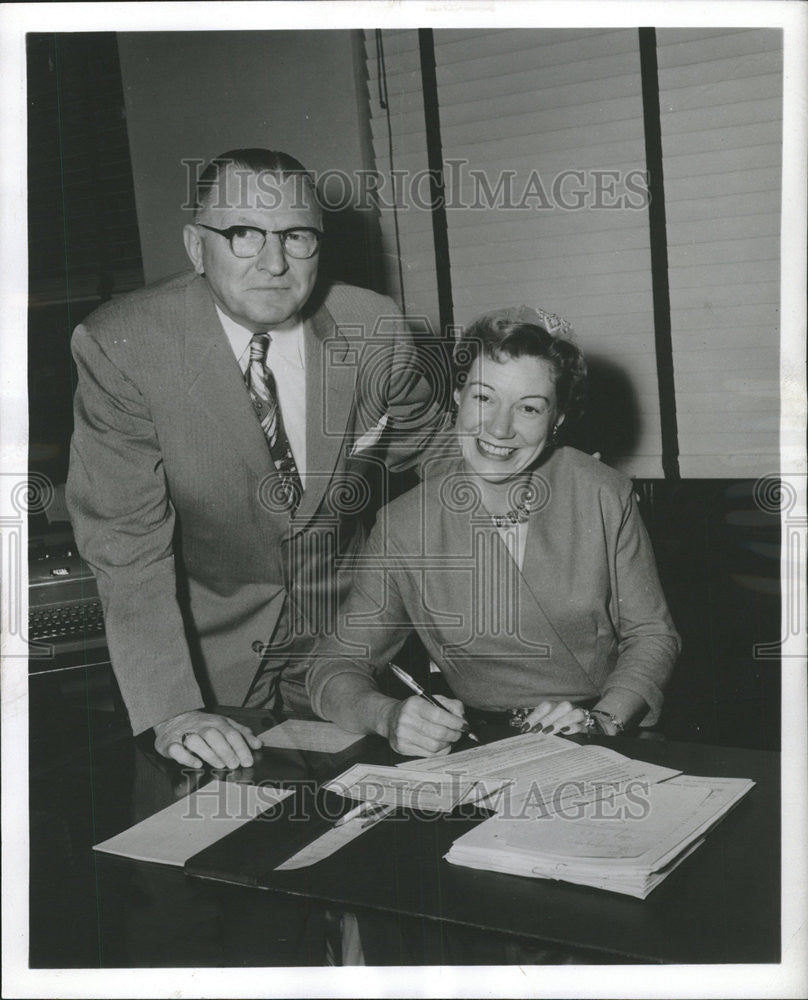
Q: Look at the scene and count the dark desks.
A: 1